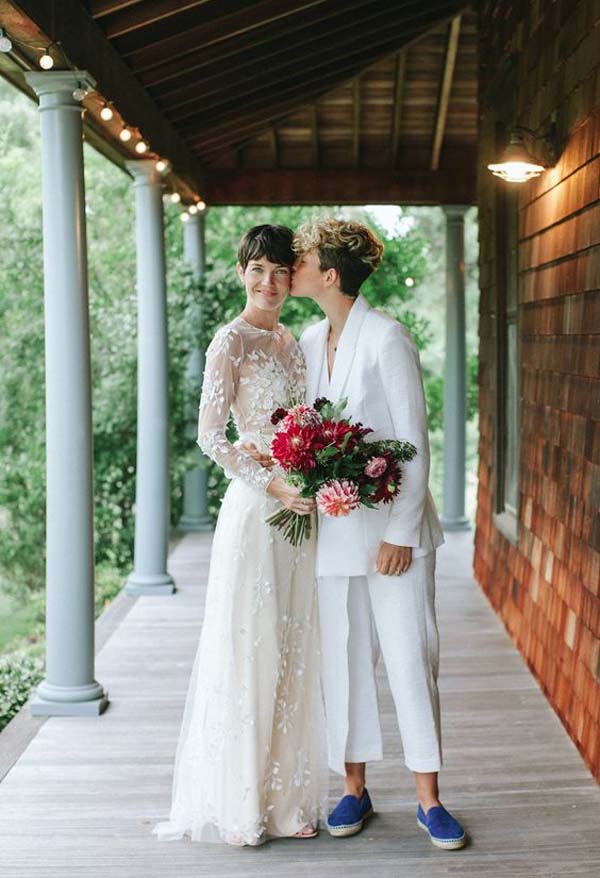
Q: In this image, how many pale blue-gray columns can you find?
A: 4